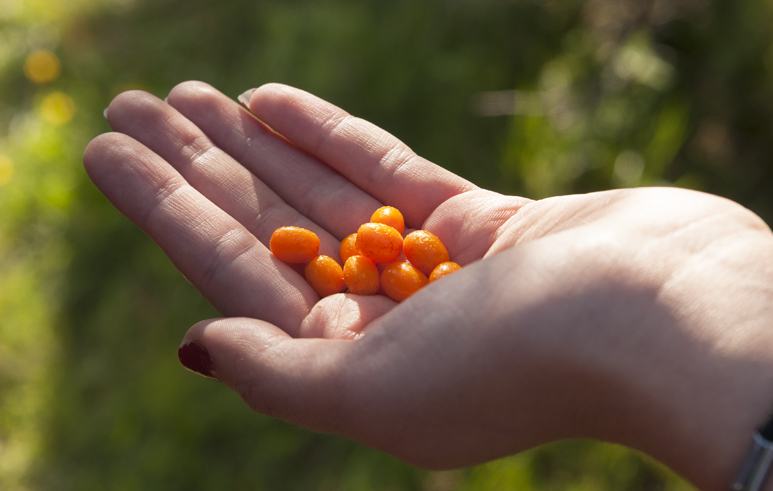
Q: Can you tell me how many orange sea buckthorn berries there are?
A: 9